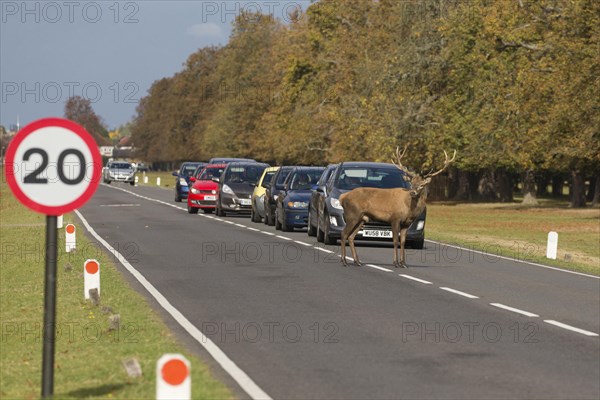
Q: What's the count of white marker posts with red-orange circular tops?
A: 3